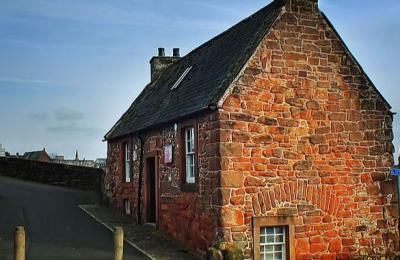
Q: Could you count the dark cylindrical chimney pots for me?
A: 2